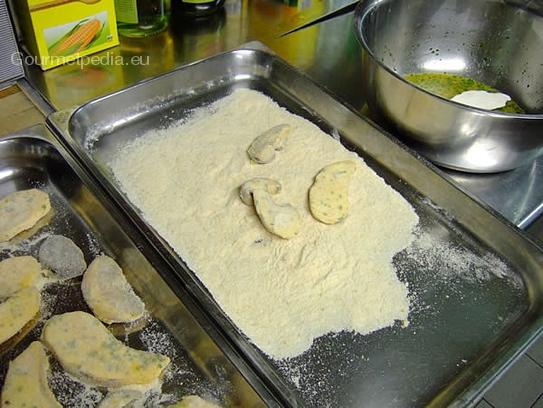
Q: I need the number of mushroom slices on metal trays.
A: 12